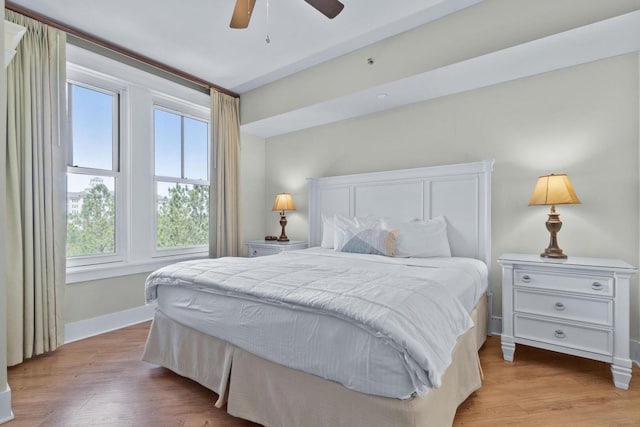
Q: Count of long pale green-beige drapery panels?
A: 2